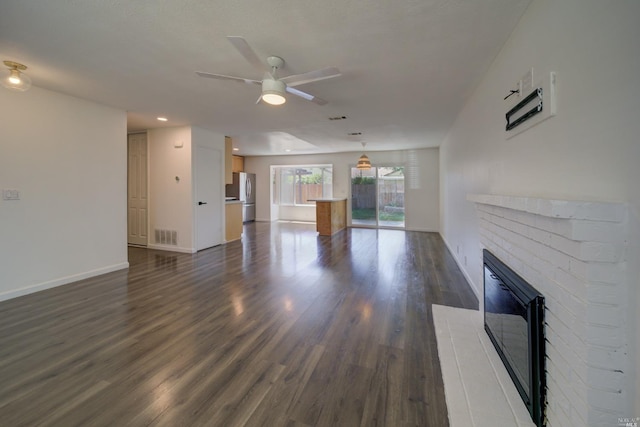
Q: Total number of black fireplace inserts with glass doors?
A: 1